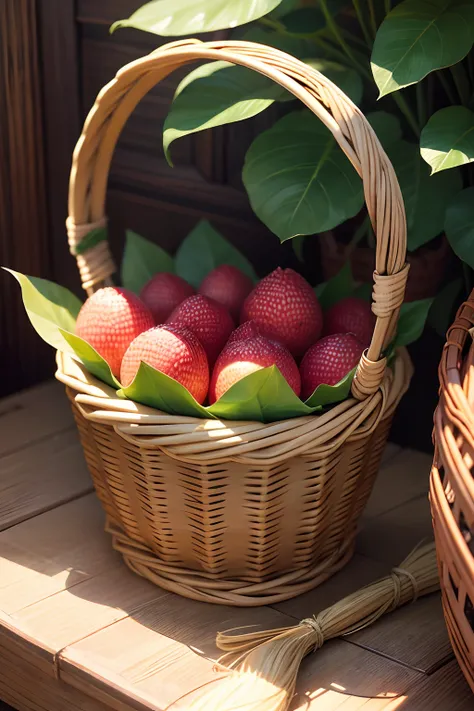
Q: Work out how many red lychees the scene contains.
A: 9